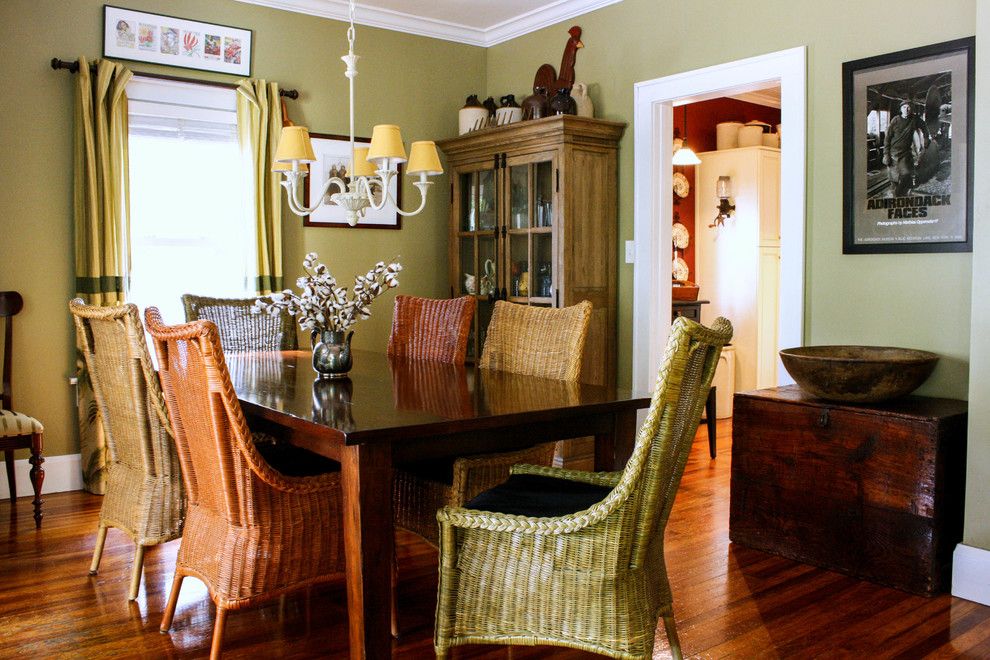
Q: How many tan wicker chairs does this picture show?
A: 2